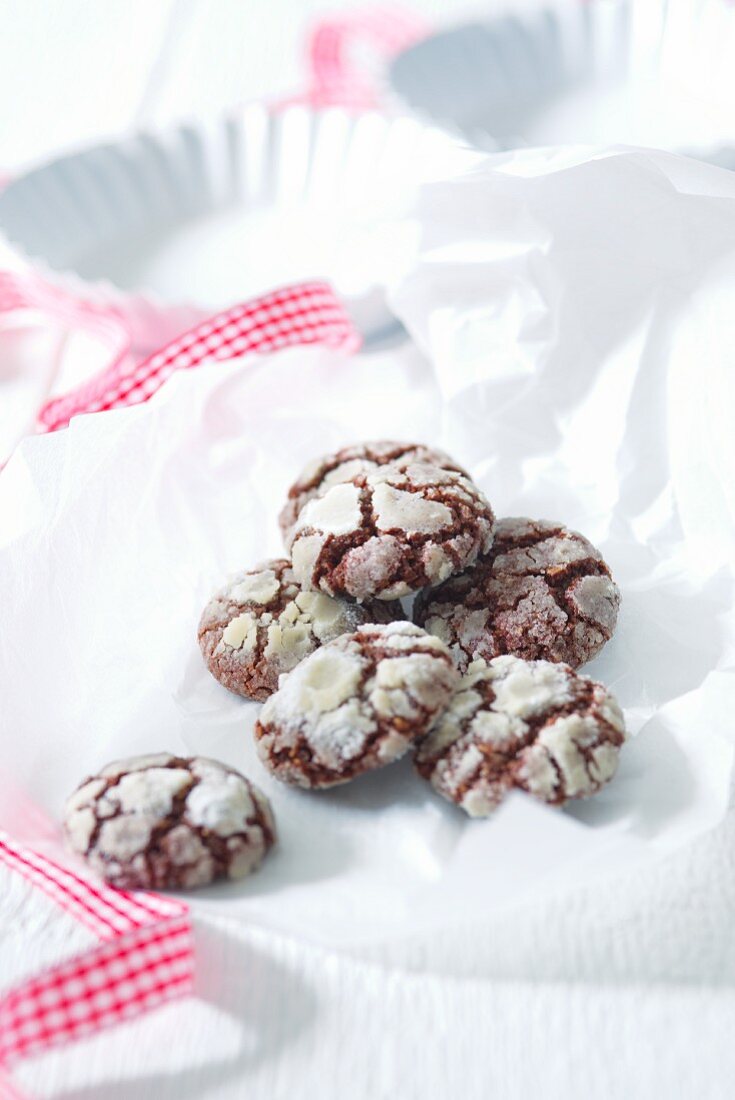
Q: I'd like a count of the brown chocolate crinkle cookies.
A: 7